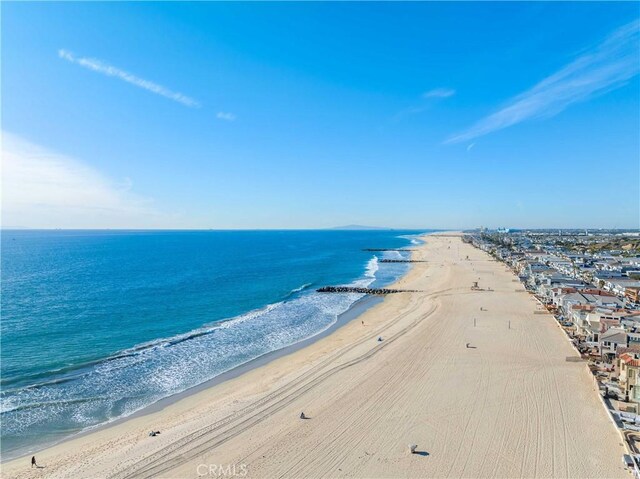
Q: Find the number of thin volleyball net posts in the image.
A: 2